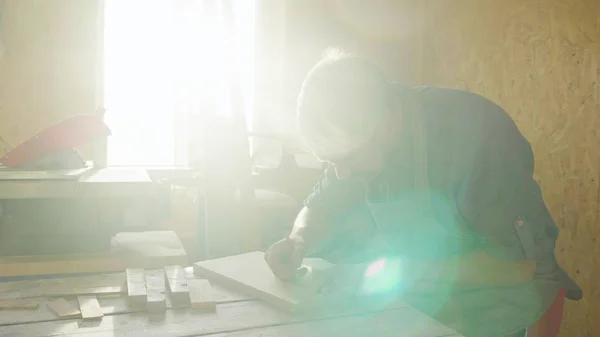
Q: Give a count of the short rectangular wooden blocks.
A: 4